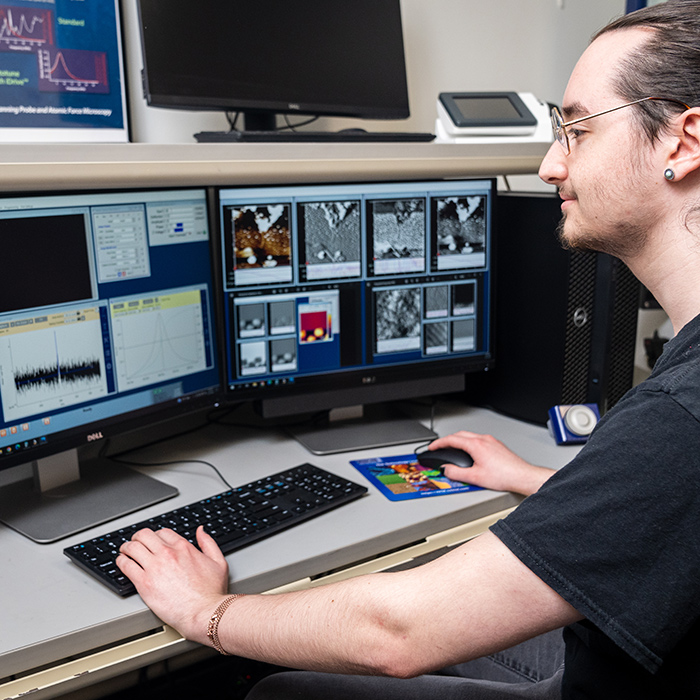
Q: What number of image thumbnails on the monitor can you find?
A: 14